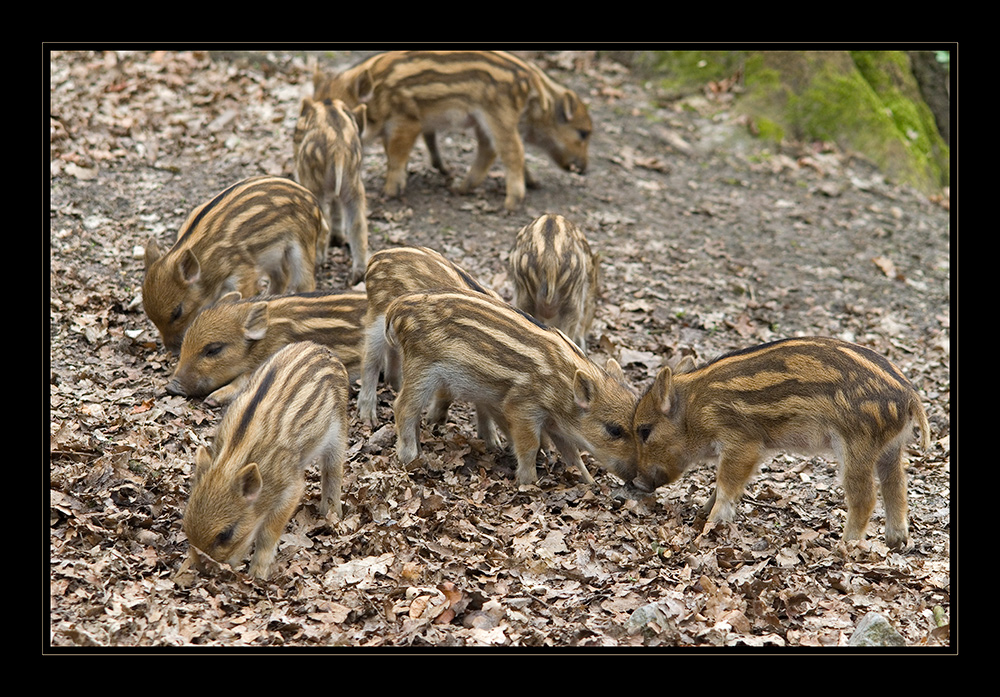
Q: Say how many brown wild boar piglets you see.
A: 10